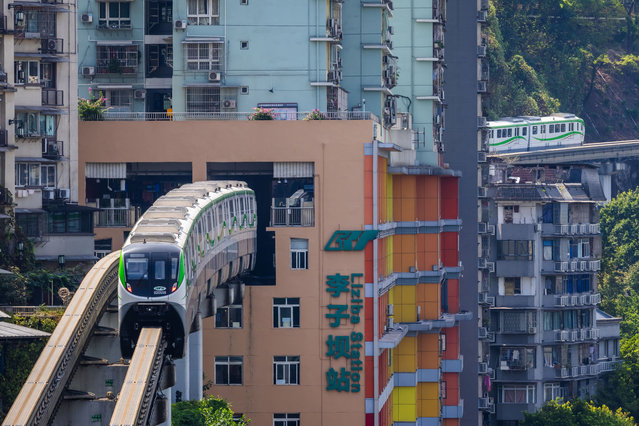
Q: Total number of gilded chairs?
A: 0